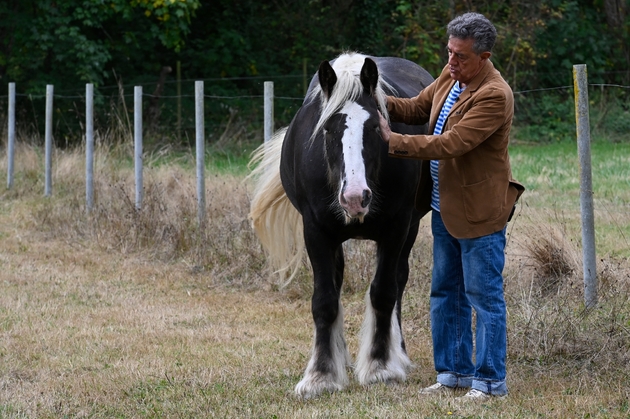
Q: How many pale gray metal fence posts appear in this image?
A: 7